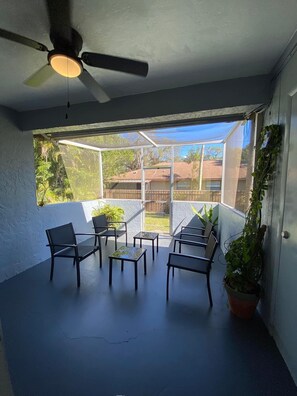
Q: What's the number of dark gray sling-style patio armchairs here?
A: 4